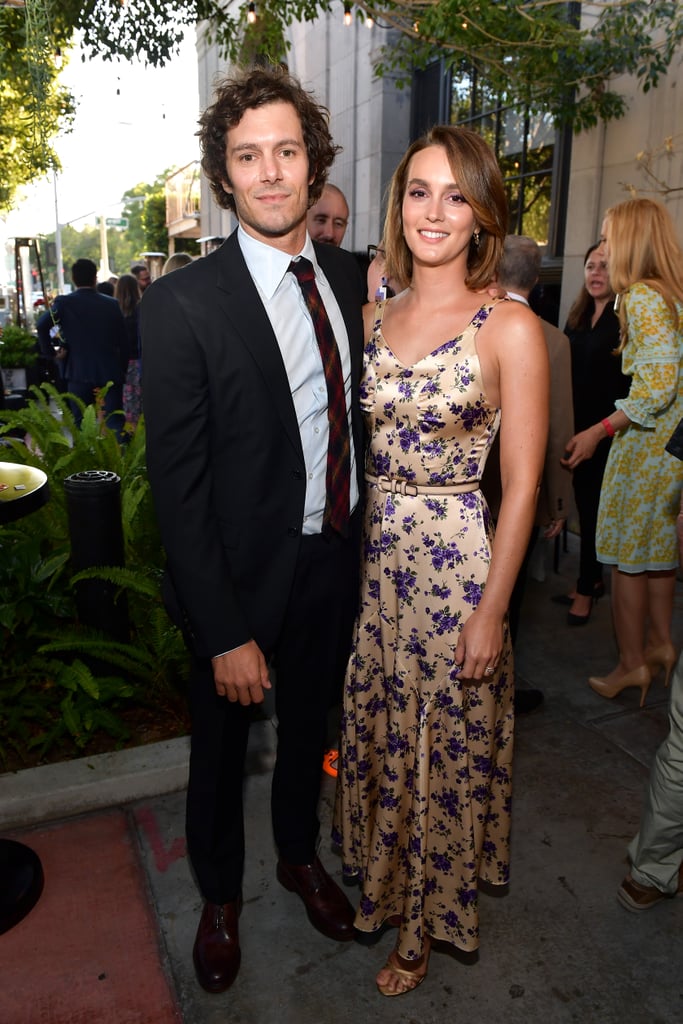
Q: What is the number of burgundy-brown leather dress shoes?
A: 2